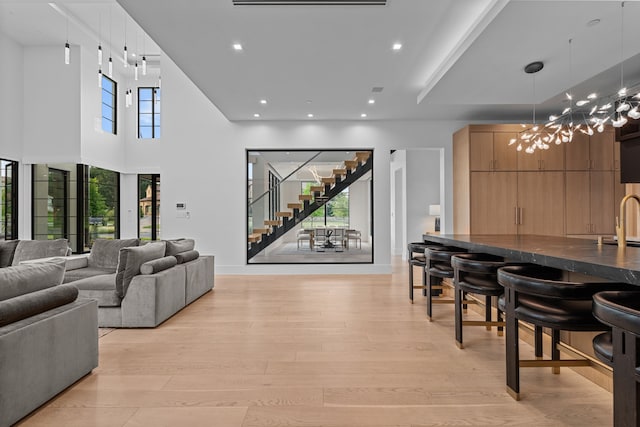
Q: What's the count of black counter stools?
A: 5